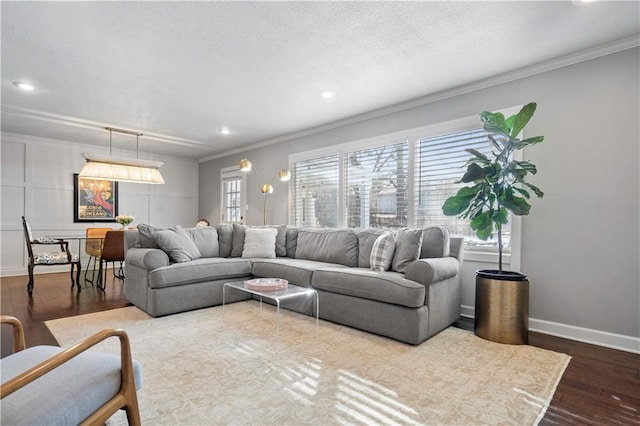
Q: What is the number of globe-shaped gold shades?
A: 3